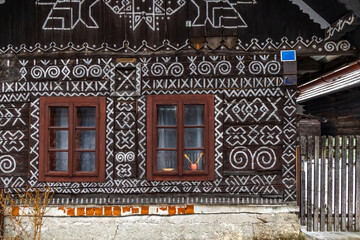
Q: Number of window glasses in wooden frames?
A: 12